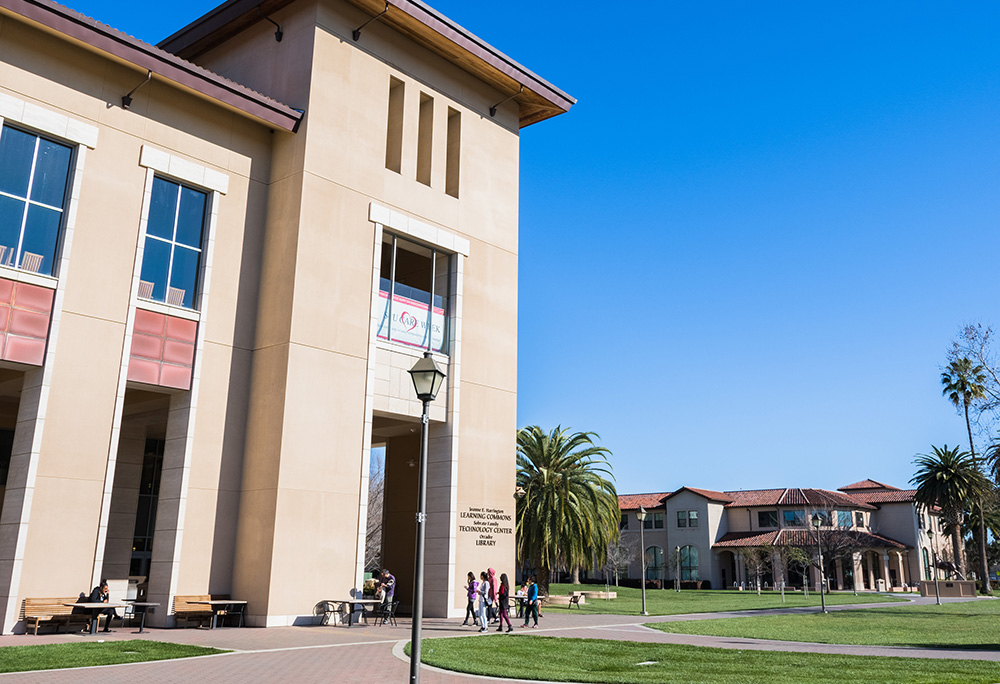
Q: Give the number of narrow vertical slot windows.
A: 3